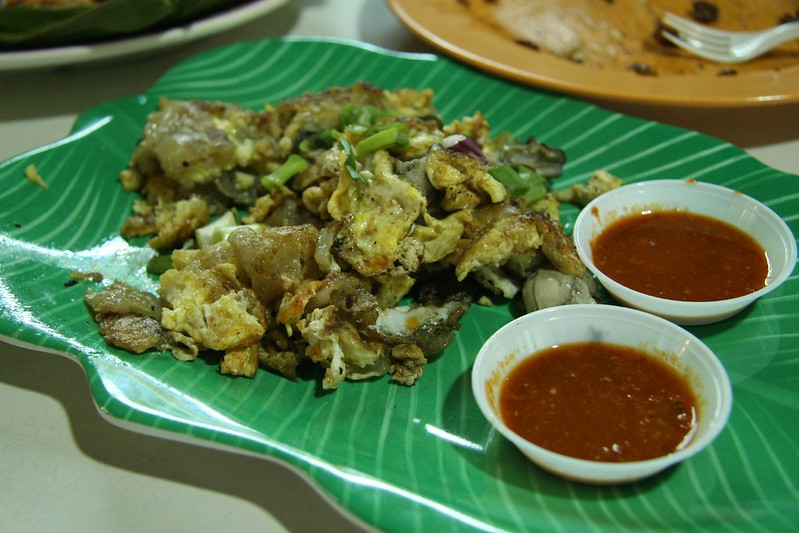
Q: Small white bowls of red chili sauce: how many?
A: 2